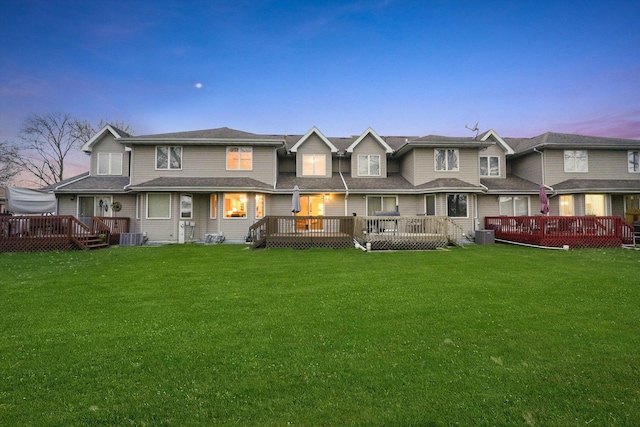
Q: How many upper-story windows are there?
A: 9